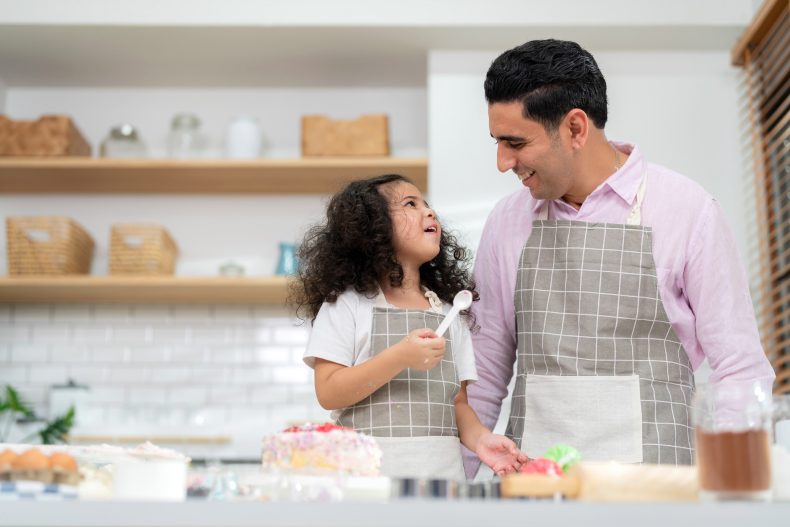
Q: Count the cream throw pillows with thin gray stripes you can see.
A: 0